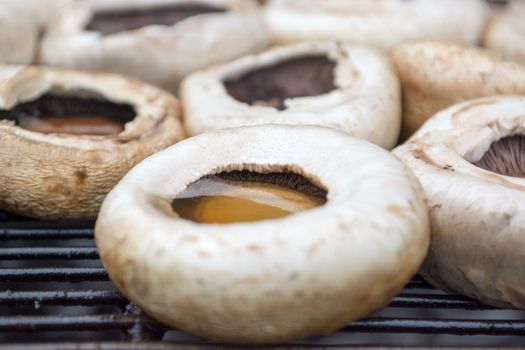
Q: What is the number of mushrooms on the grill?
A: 9